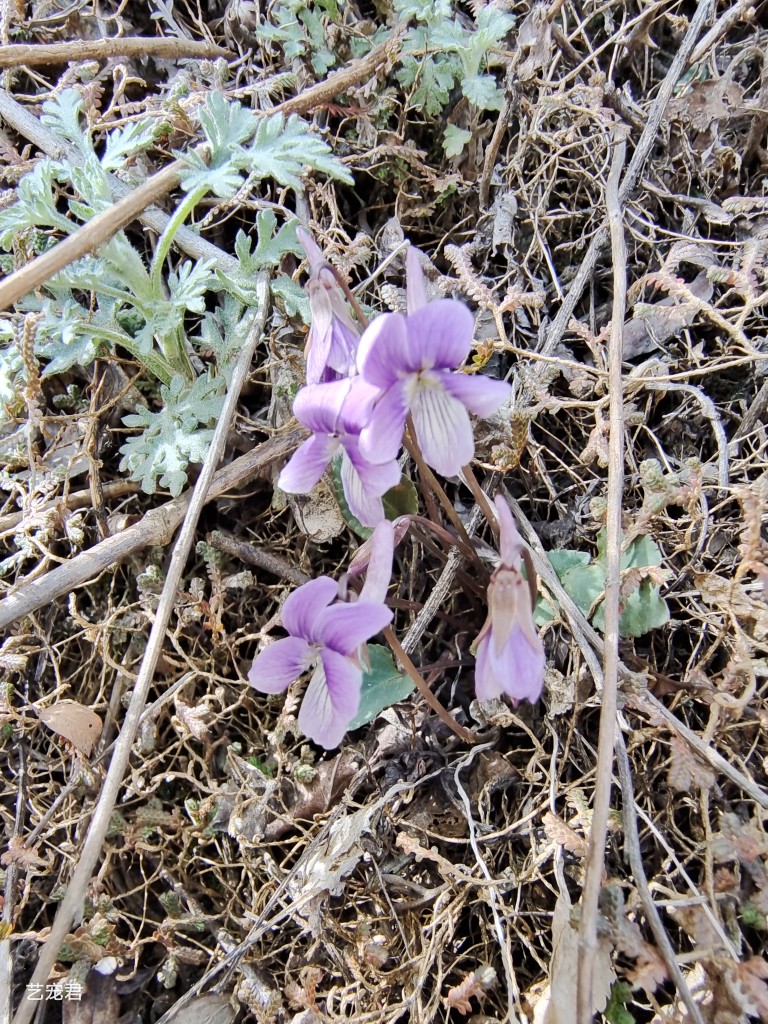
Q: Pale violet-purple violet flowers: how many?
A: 5